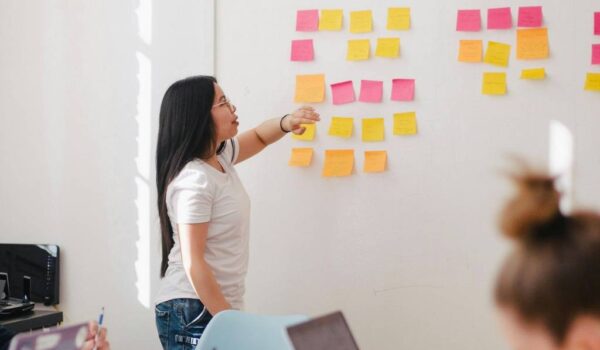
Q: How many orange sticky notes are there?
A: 6